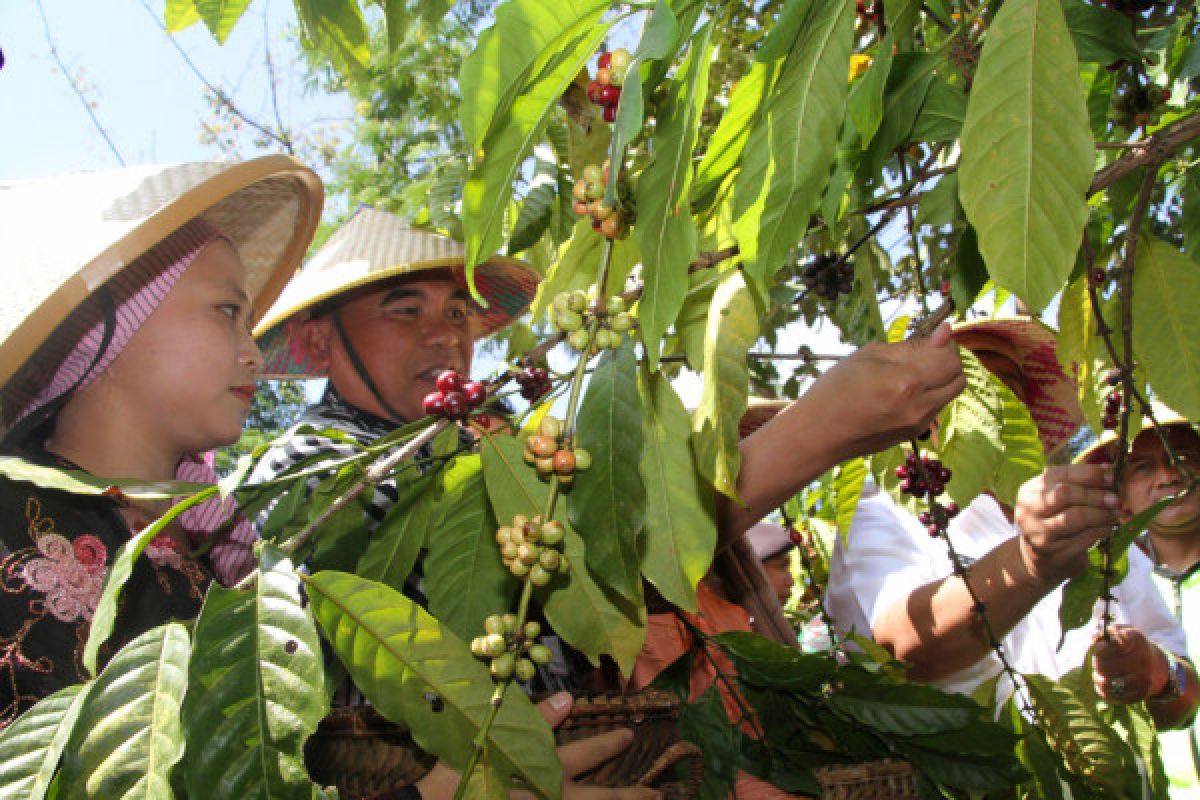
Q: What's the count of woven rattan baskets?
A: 2